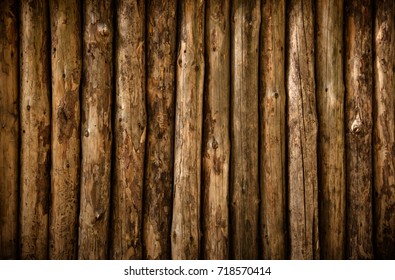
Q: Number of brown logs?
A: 14